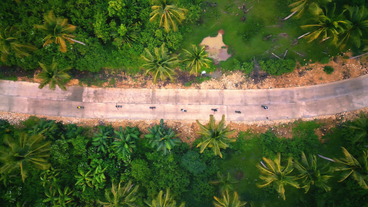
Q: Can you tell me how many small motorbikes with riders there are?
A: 7